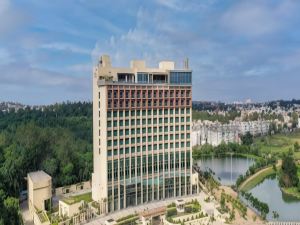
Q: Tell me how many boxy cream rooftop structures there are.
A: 3